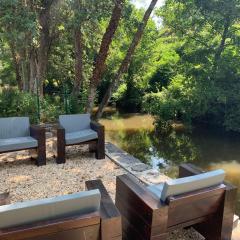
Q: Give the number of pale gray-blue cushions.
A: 7